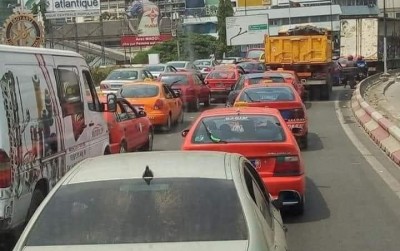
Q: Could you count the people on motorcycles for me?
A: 2